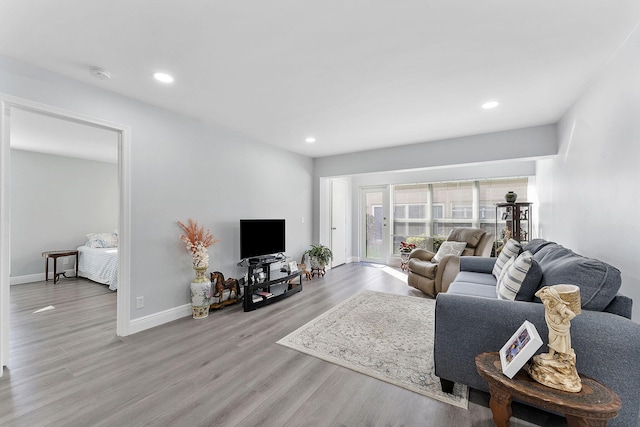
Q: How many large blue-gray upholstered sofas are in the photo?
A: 1